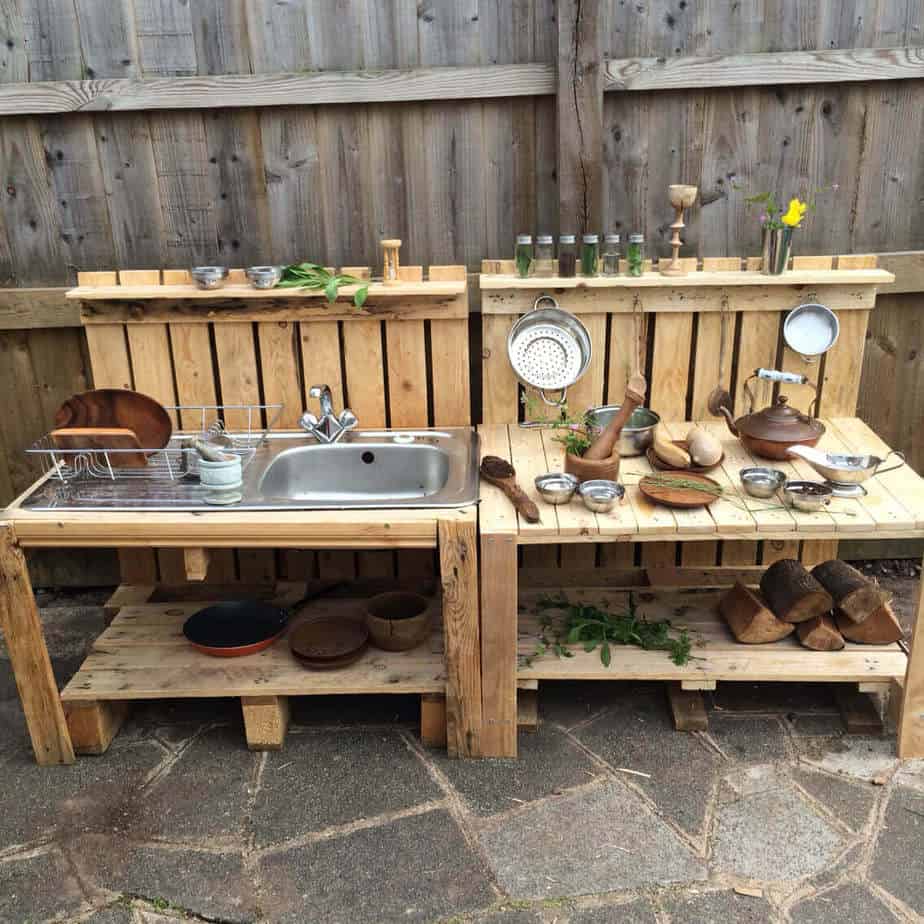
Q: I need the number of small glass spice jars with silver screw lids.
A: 6